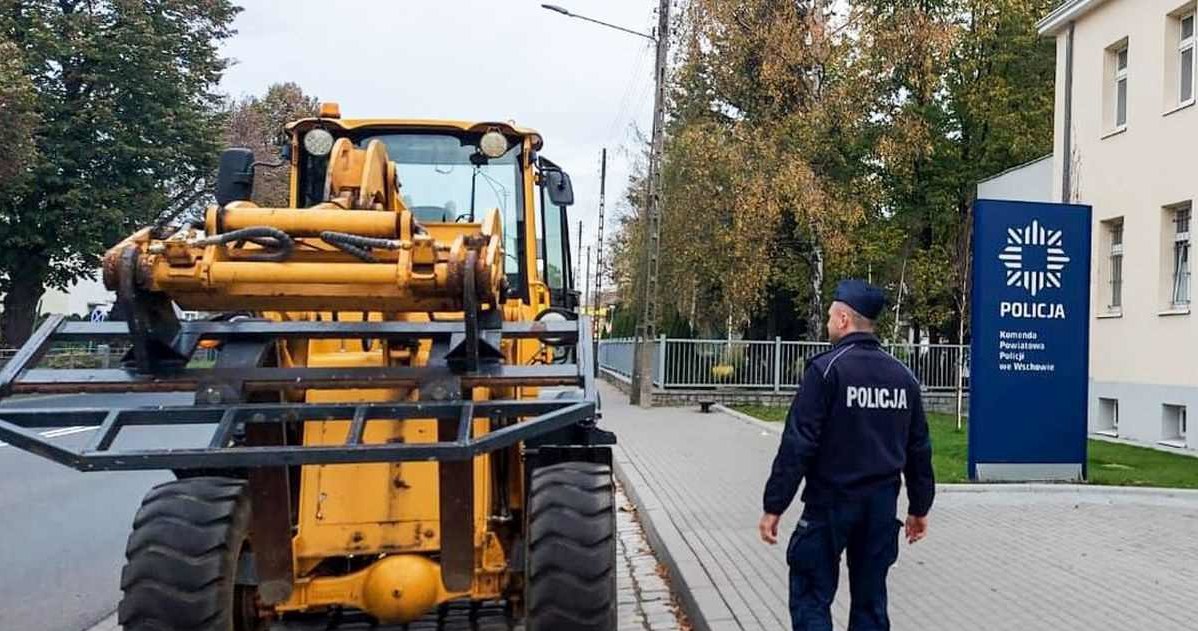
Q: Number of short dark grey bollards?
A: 1